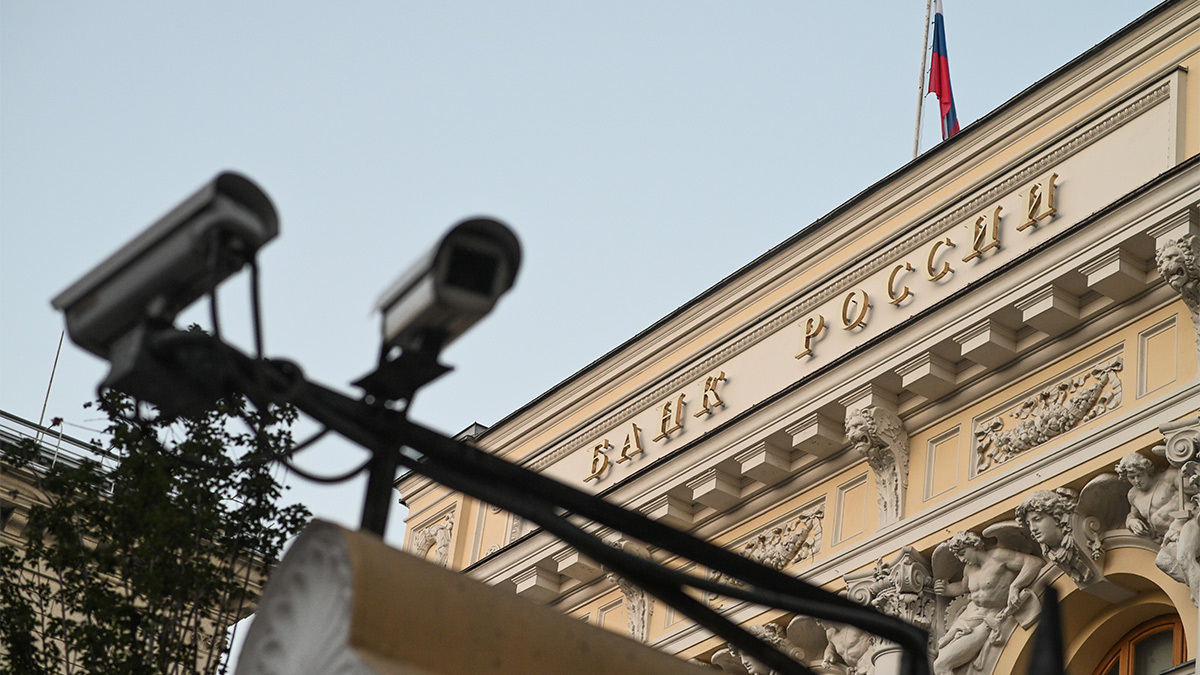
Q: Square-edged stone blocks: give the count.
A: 10